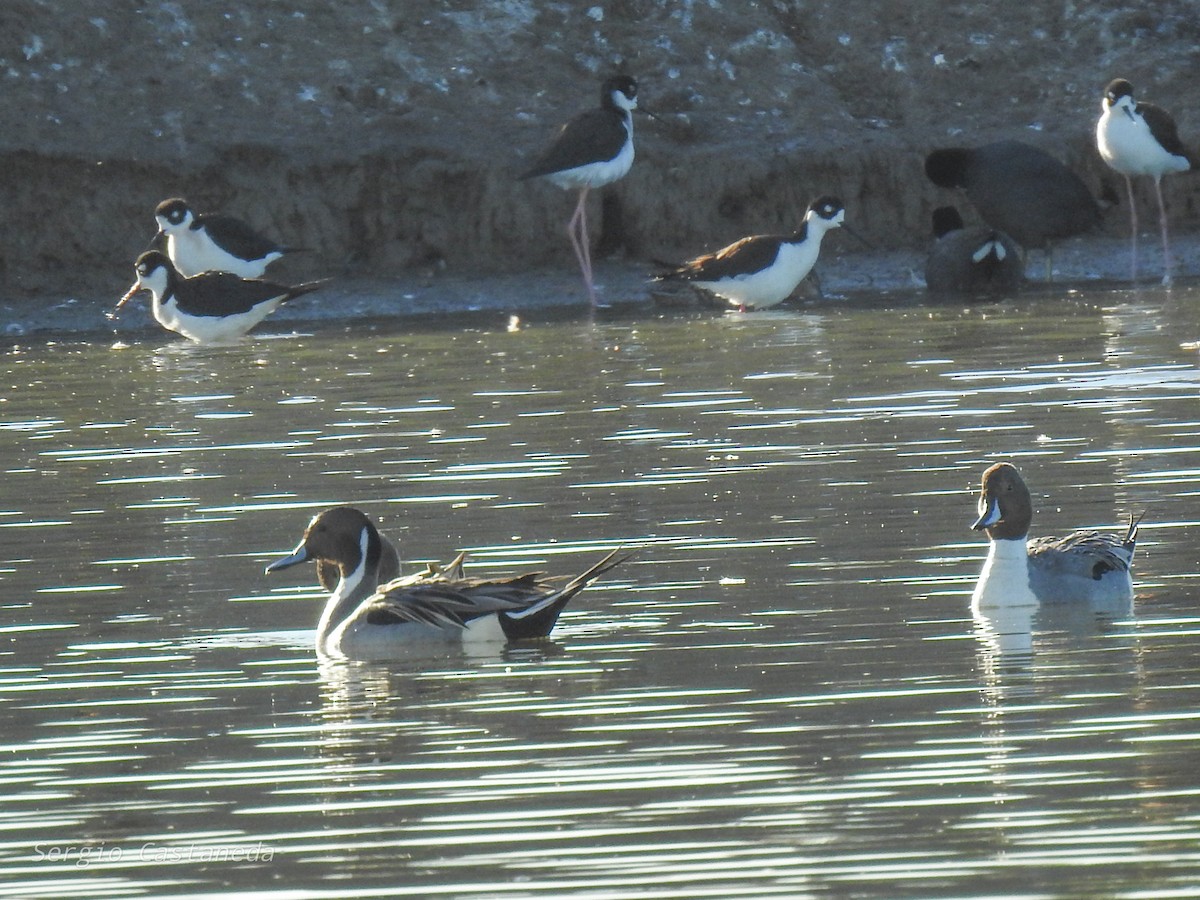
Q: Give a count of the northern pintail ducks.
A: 3